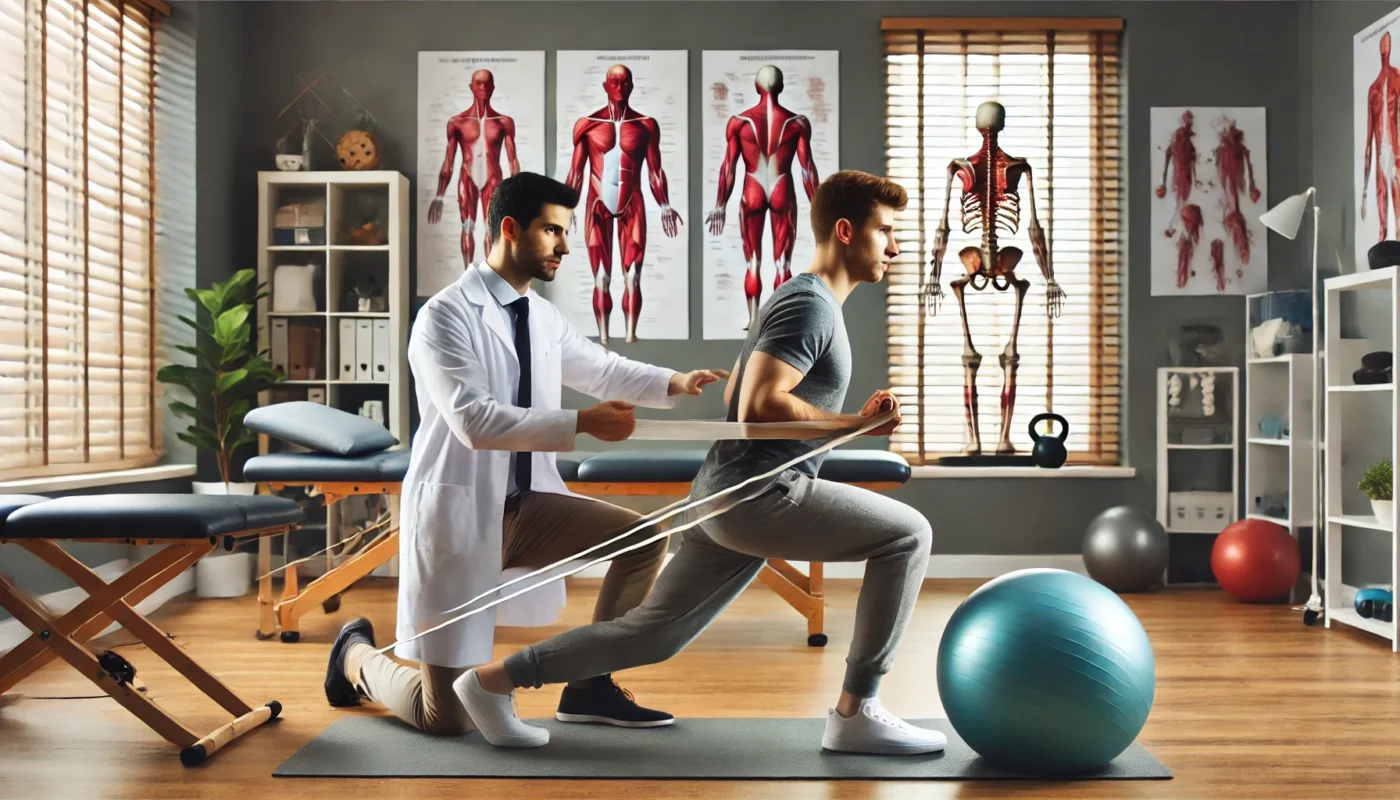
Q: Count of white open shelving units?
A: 4